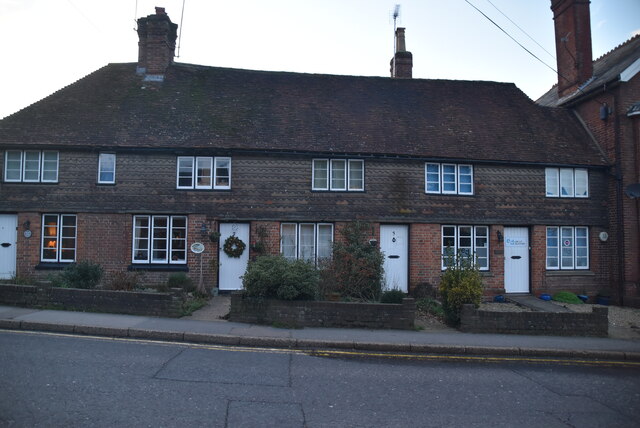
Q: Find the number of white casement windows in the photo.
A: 11